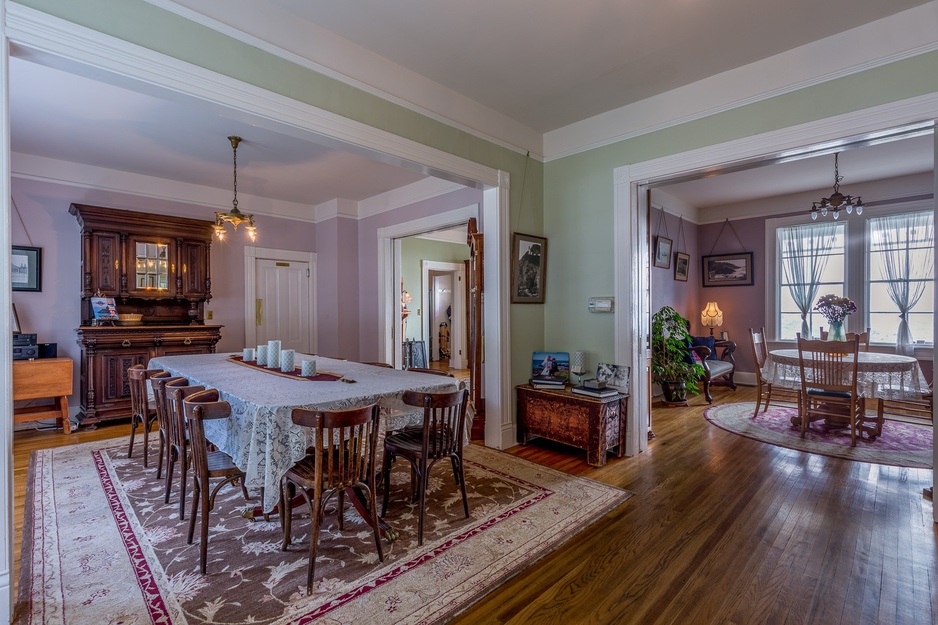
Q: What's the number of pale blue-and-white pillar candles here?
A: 6